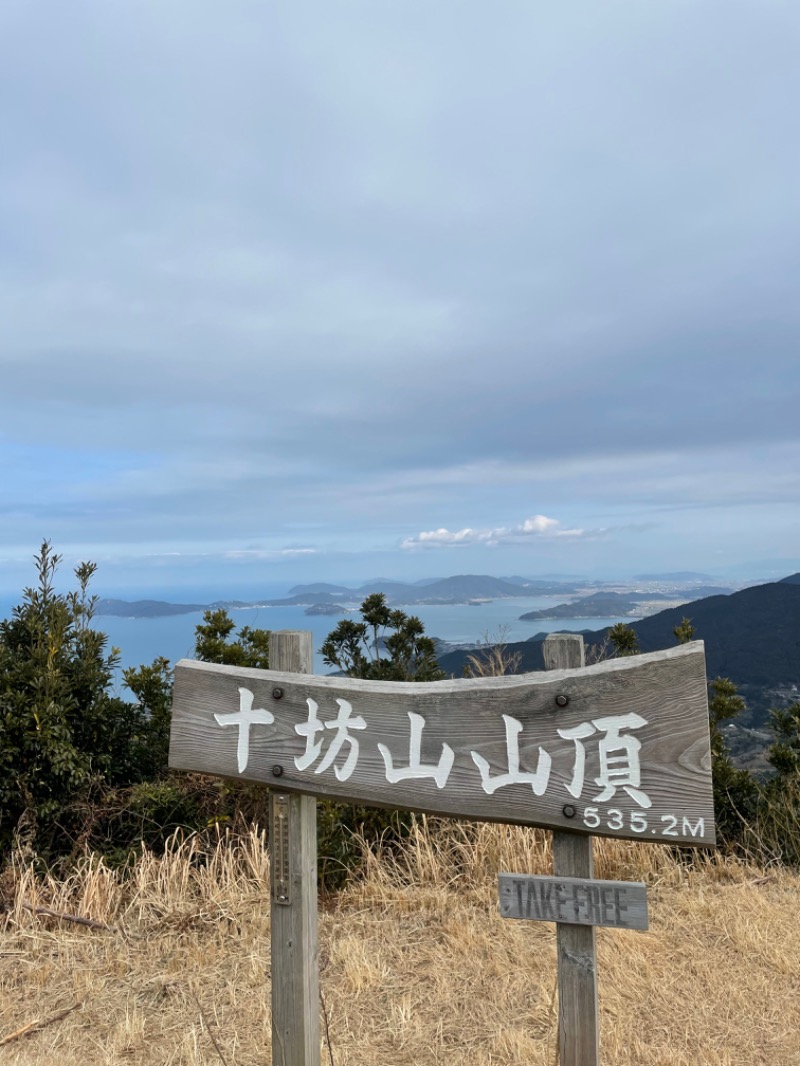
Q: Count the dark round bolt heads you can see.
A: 4